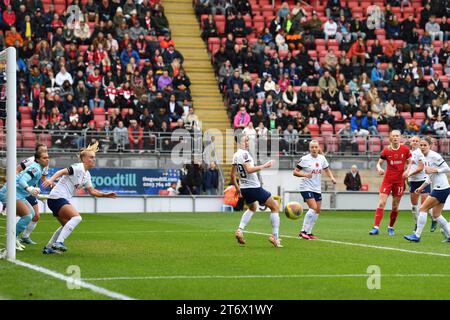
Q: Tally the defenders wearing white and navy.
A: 6